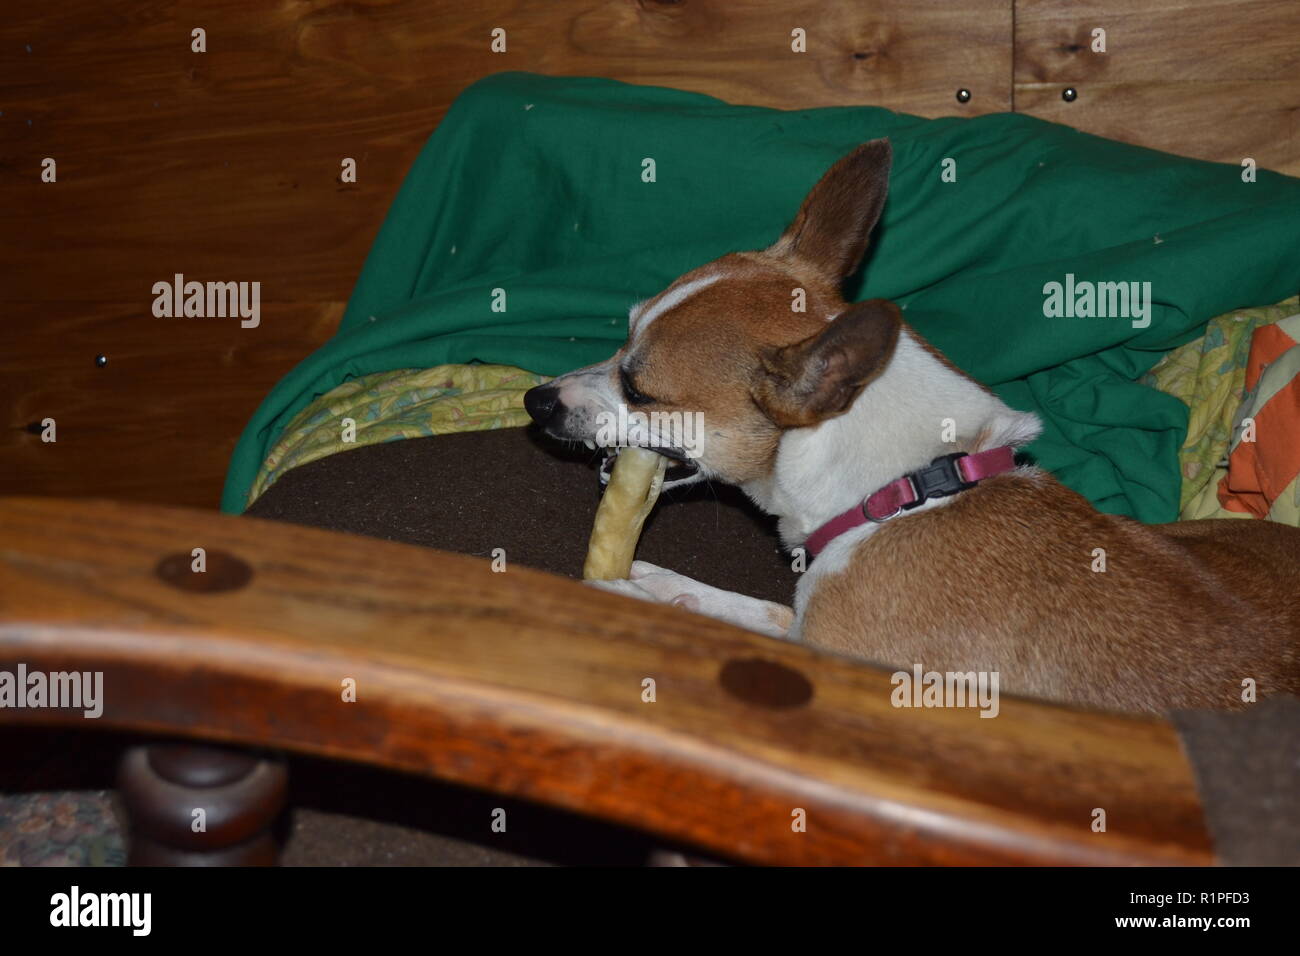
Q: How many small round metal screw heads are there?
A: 3